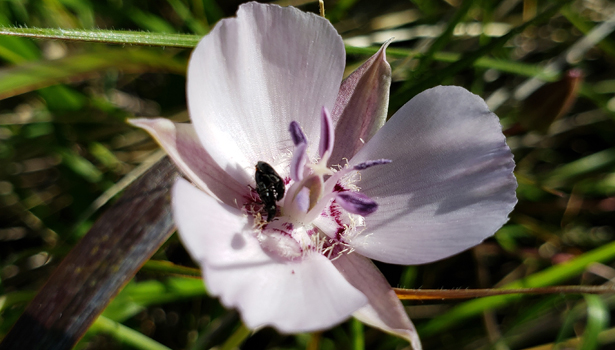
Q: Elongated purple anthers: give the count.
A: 5